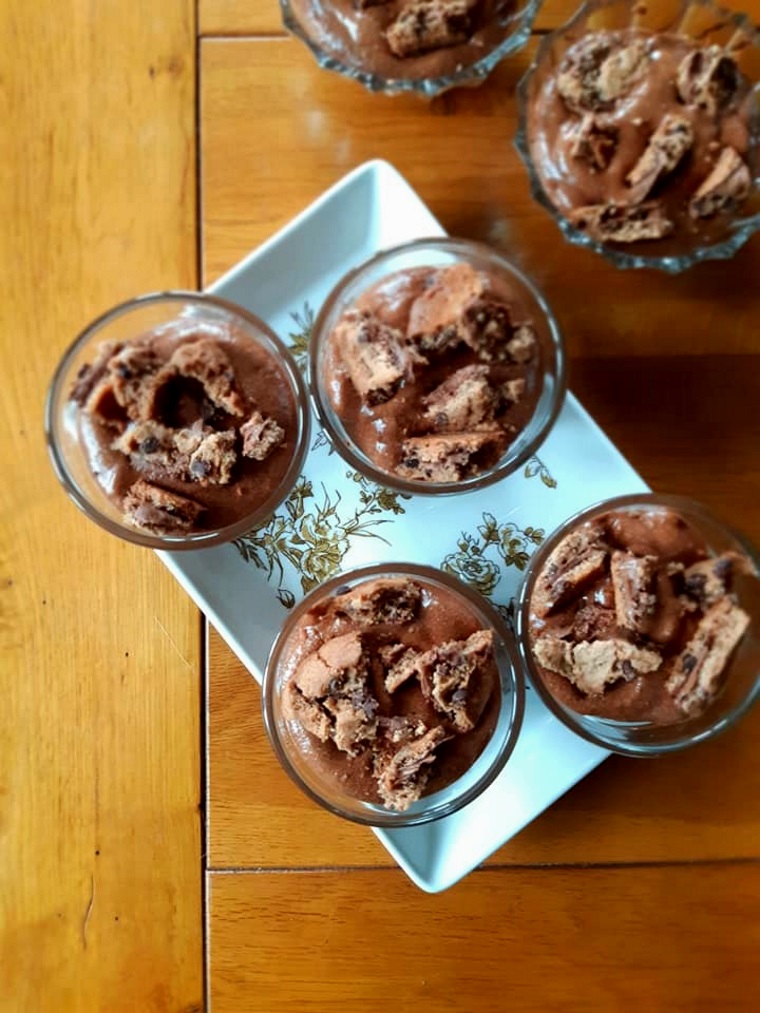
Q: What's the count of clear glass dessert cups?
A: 6